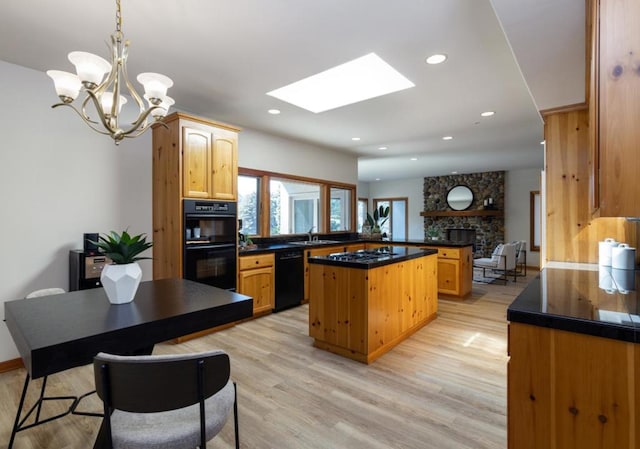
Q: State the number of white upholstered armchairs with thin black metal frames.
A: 2